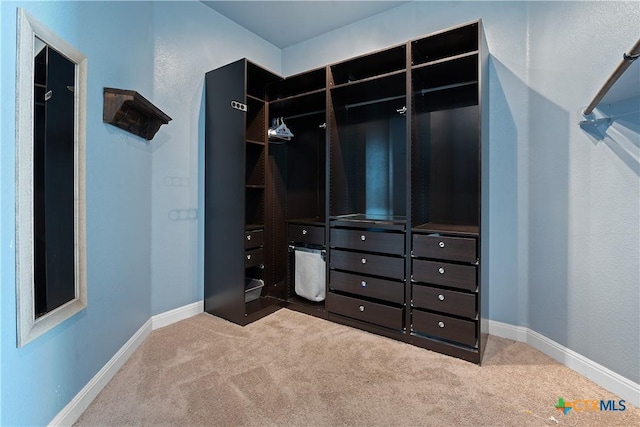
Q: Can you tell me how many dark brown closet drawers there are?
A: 11